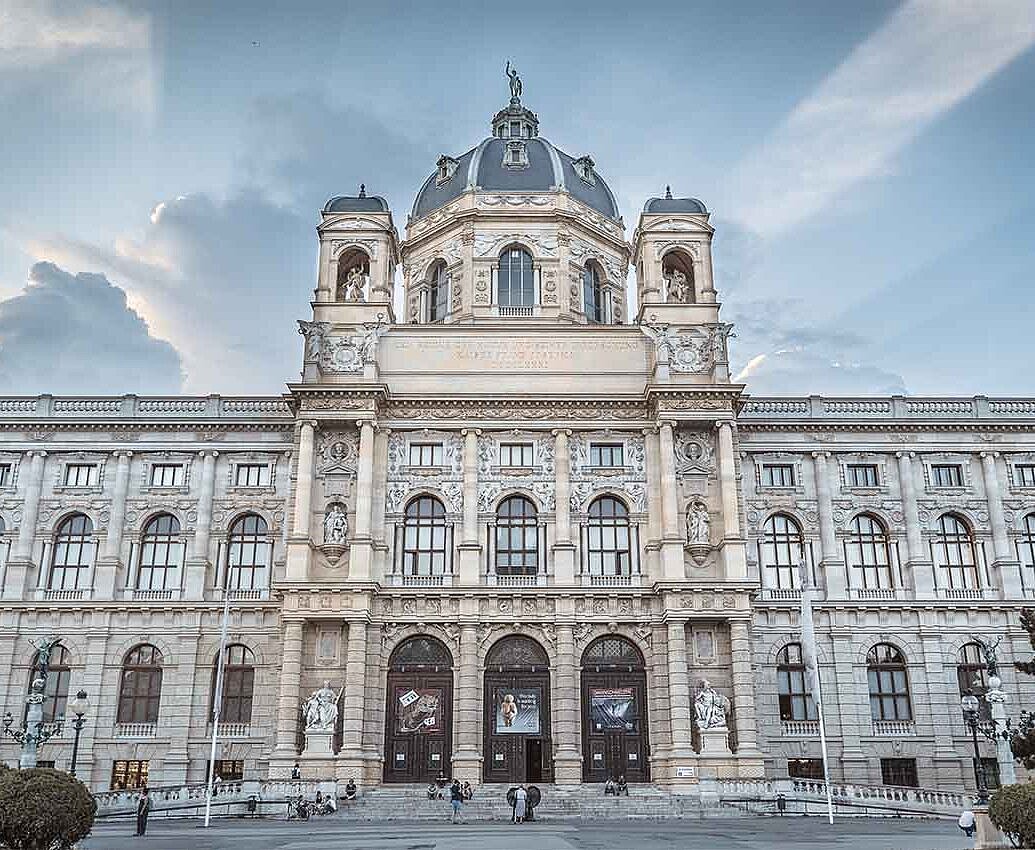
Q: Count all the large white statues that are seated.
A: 2